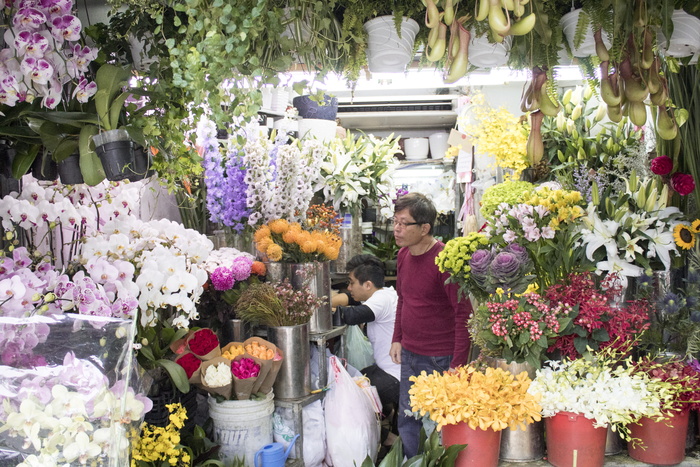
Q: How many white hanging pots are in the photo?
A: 4